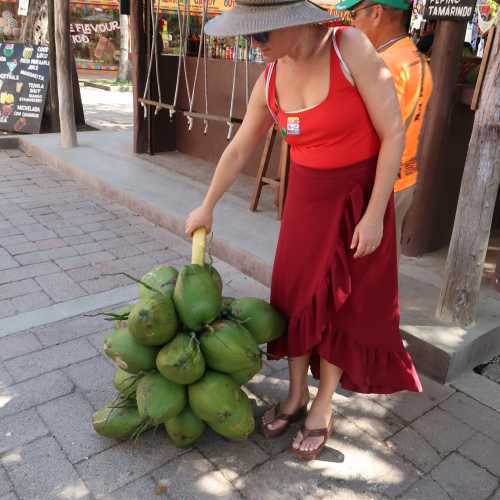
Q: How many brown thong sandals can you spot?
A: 2